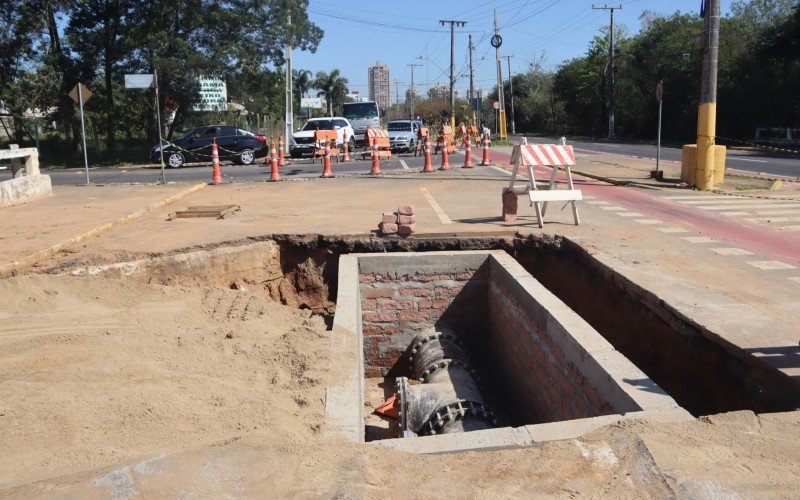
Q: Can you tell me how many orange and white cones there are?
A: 10